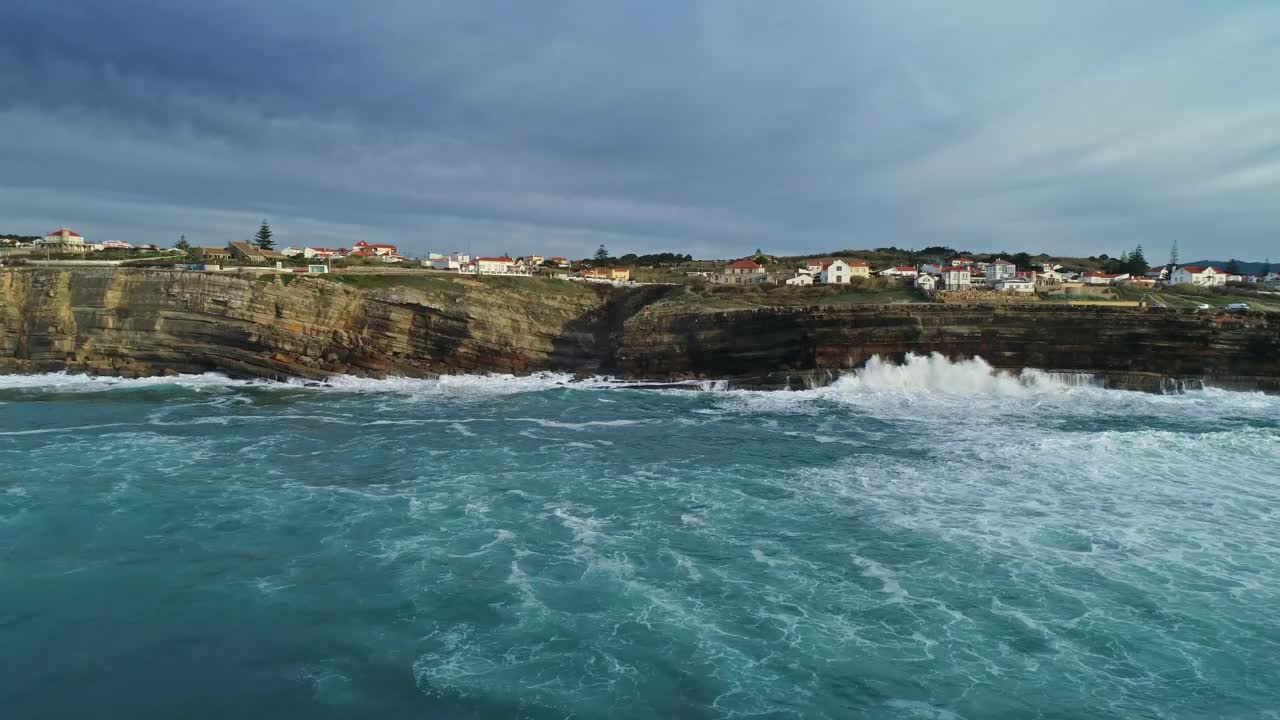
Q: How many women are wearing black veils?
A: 0